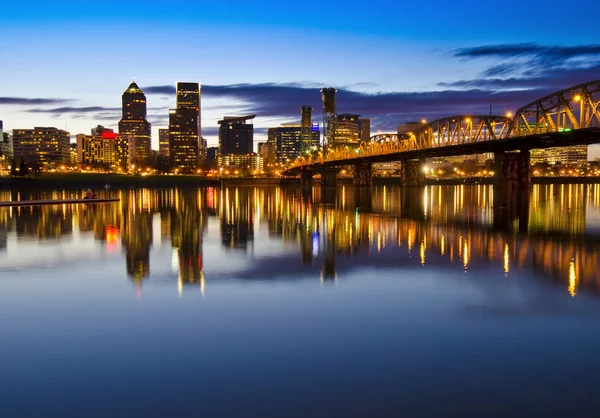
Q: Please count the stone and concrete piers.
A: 5